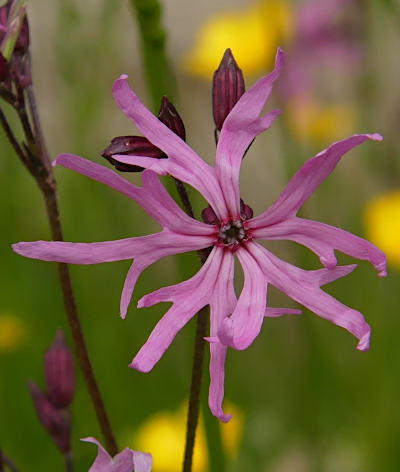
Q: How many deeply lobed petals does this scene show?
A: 5